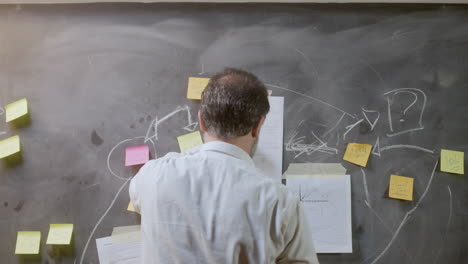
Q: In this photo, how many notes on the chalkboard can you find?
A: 11